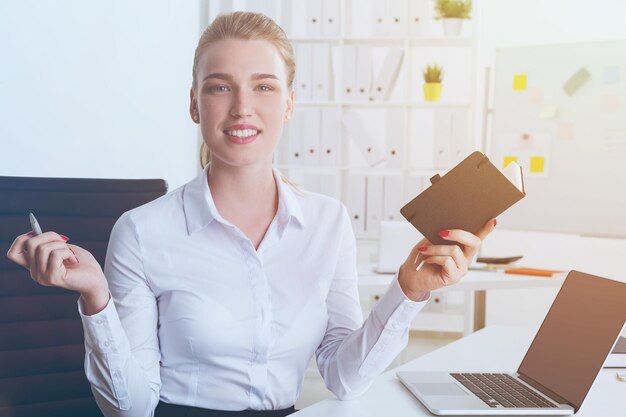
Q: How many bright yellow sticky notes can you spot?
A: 3